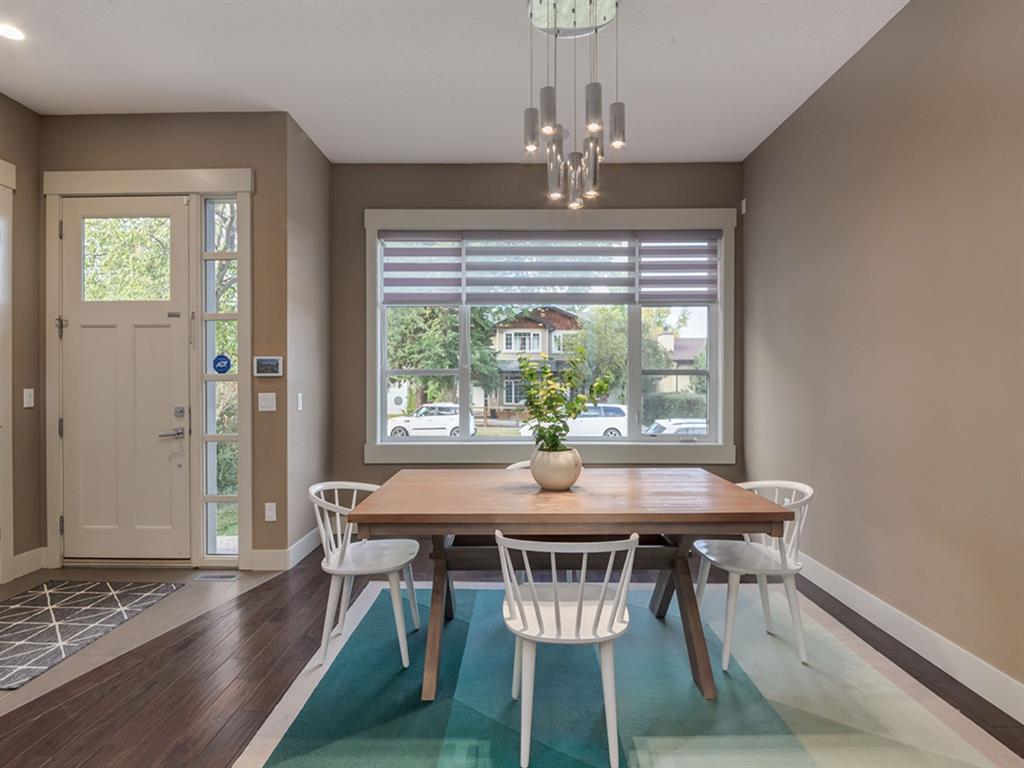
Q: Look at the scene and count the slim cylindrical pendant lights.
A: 9